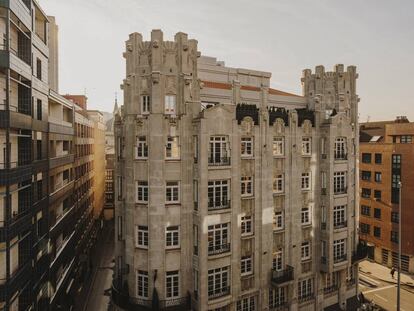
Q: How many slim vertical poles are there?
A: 1